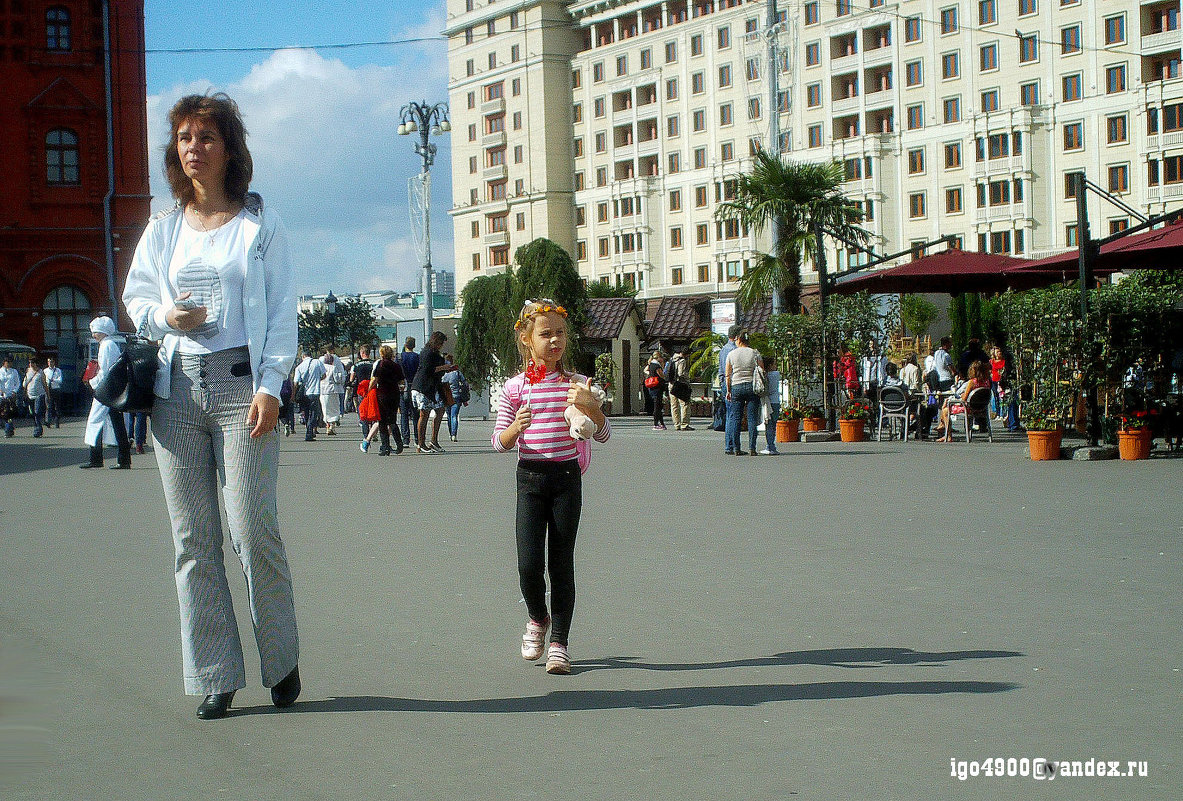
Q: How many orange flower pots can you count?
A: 5